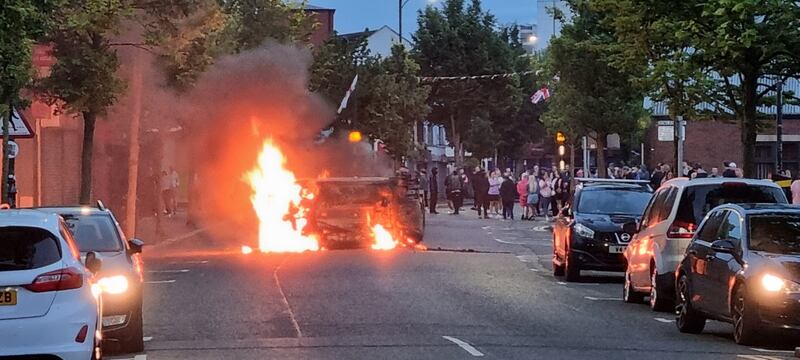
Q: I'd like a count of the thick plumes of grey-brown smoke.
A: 1